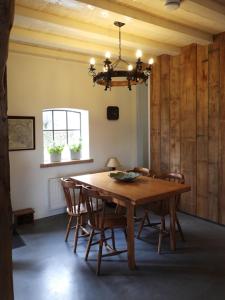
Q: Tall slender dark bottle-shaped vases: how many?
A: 0